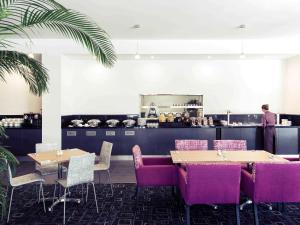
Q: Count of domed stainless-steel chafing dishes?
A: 4